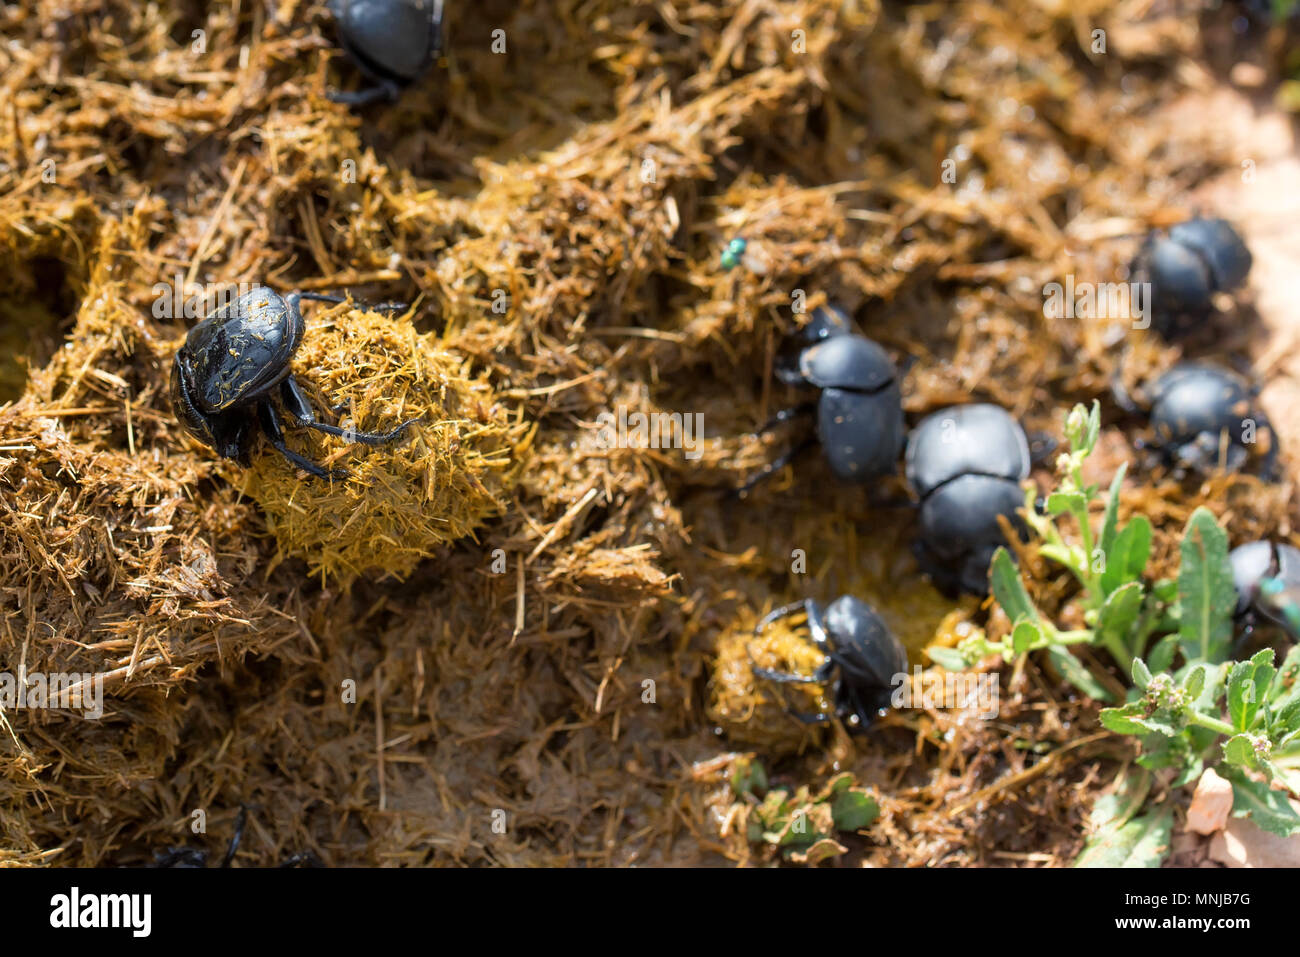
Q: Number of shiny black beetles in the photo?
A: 8